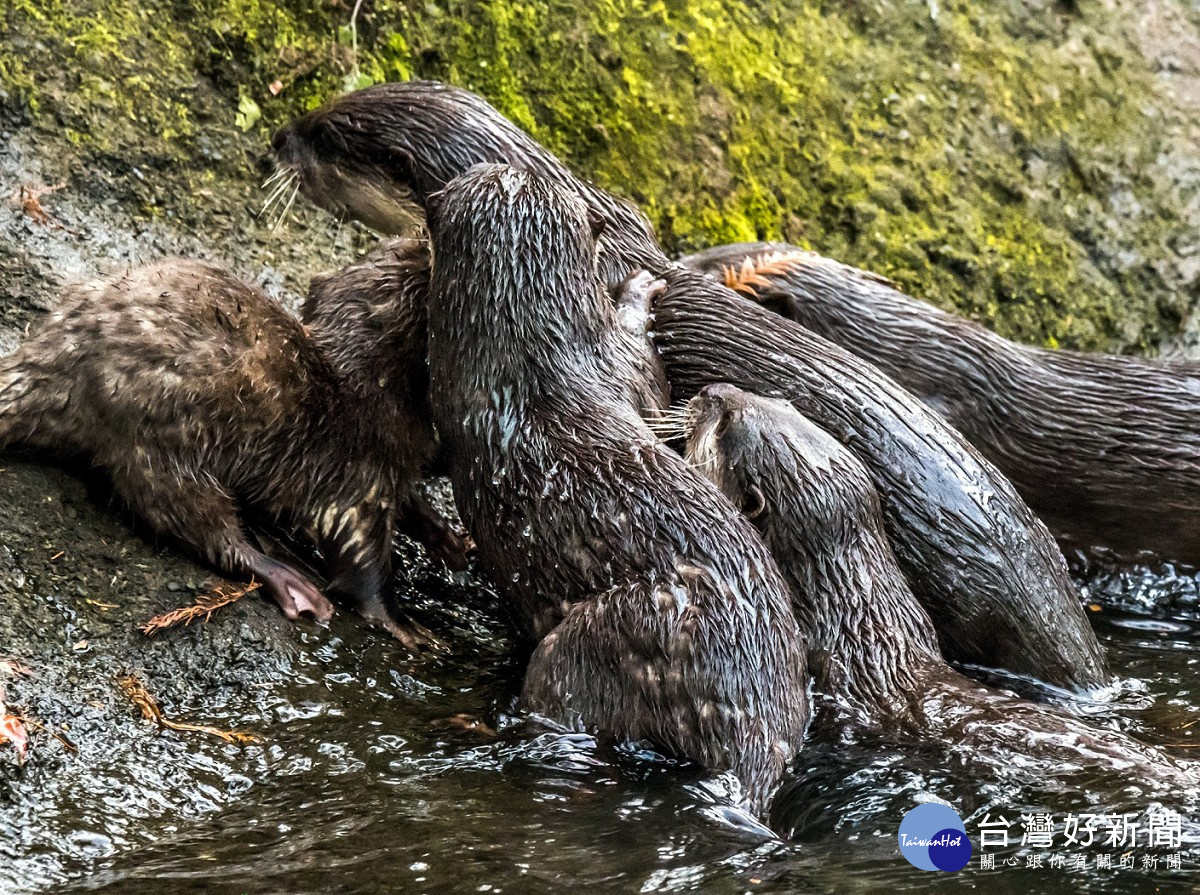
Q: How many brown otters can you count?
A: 5